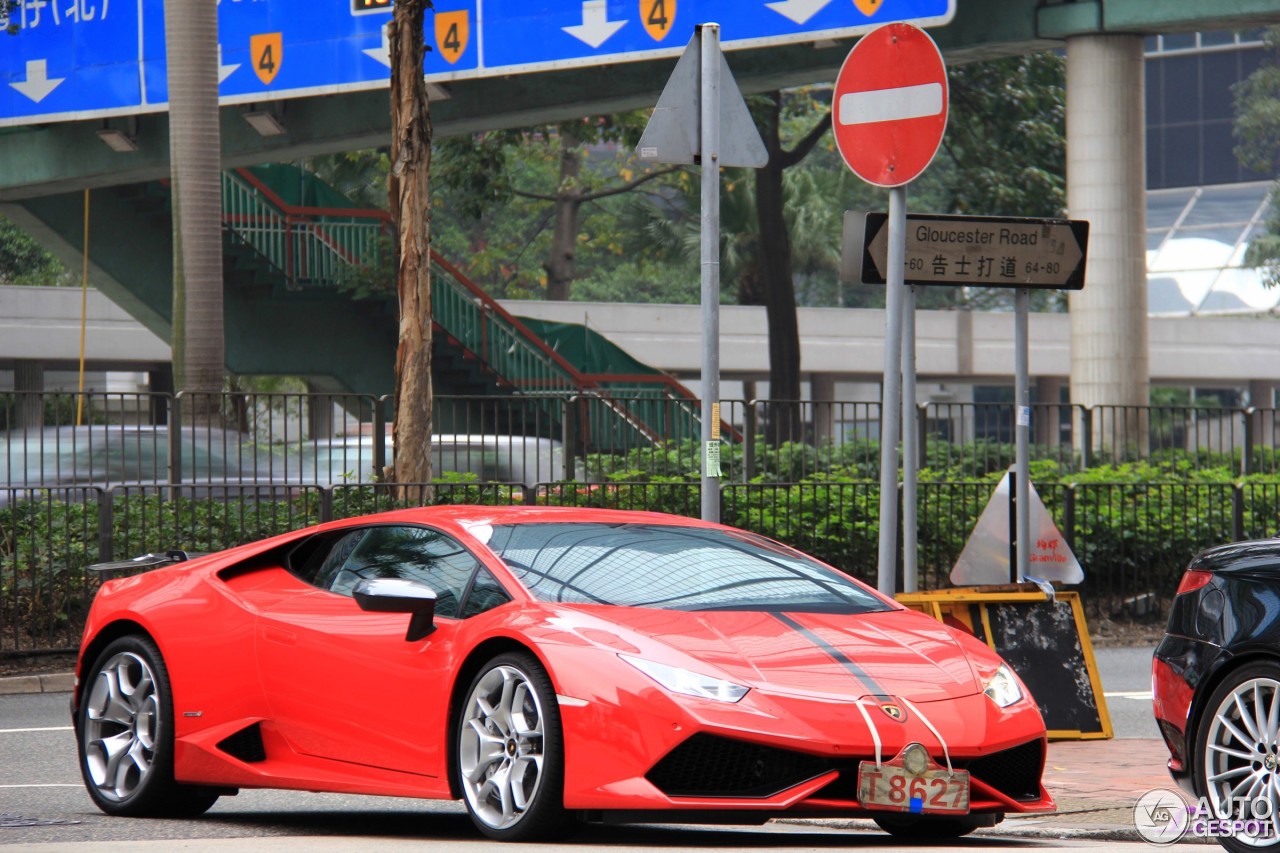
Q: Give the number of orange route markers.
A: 4